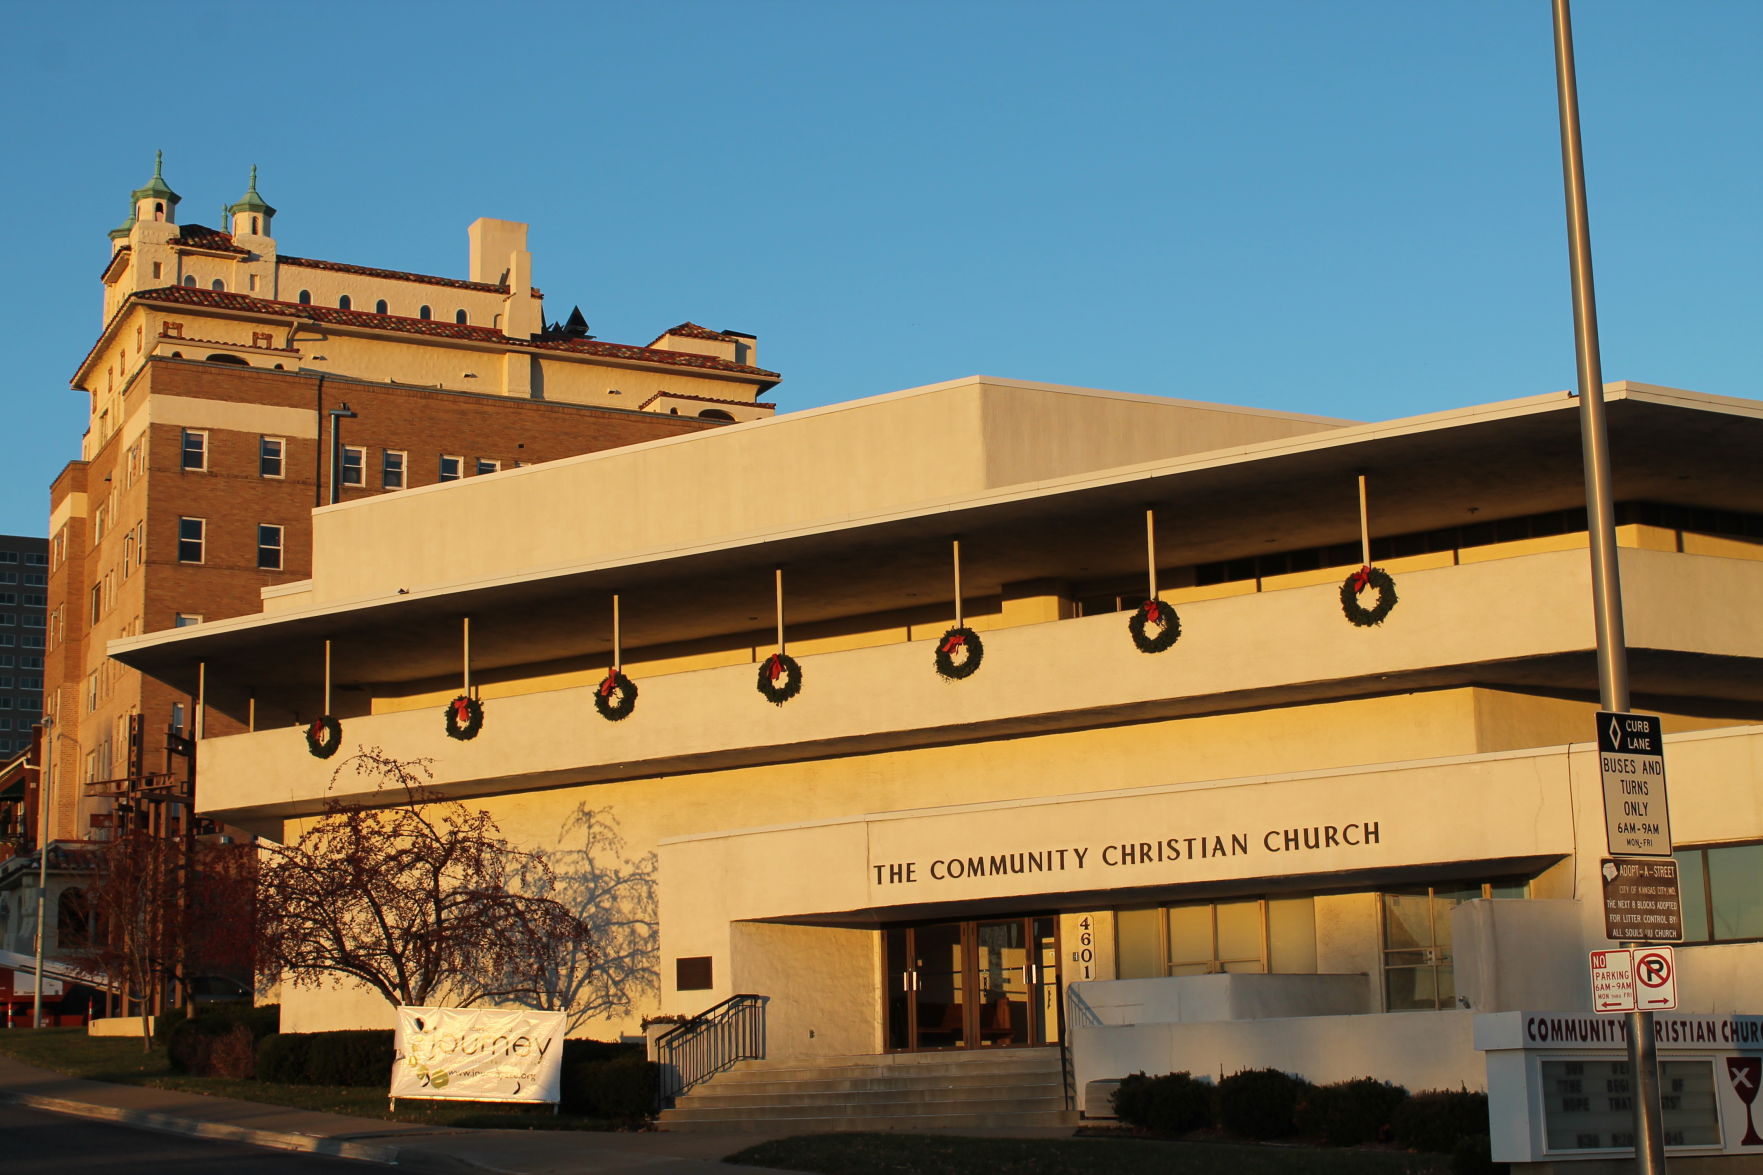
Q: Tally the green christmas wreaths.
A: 7